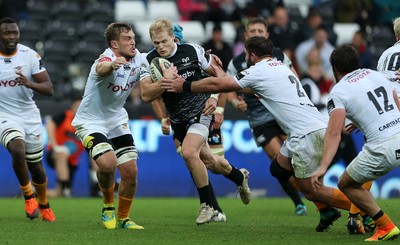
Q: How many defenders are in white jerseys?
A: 5